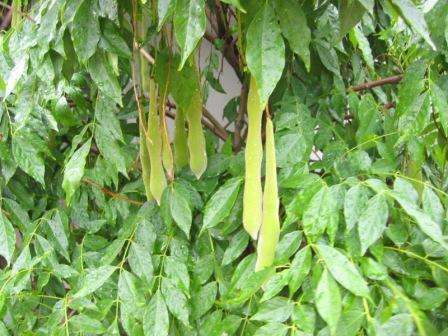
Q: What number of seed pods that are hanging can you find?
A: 7